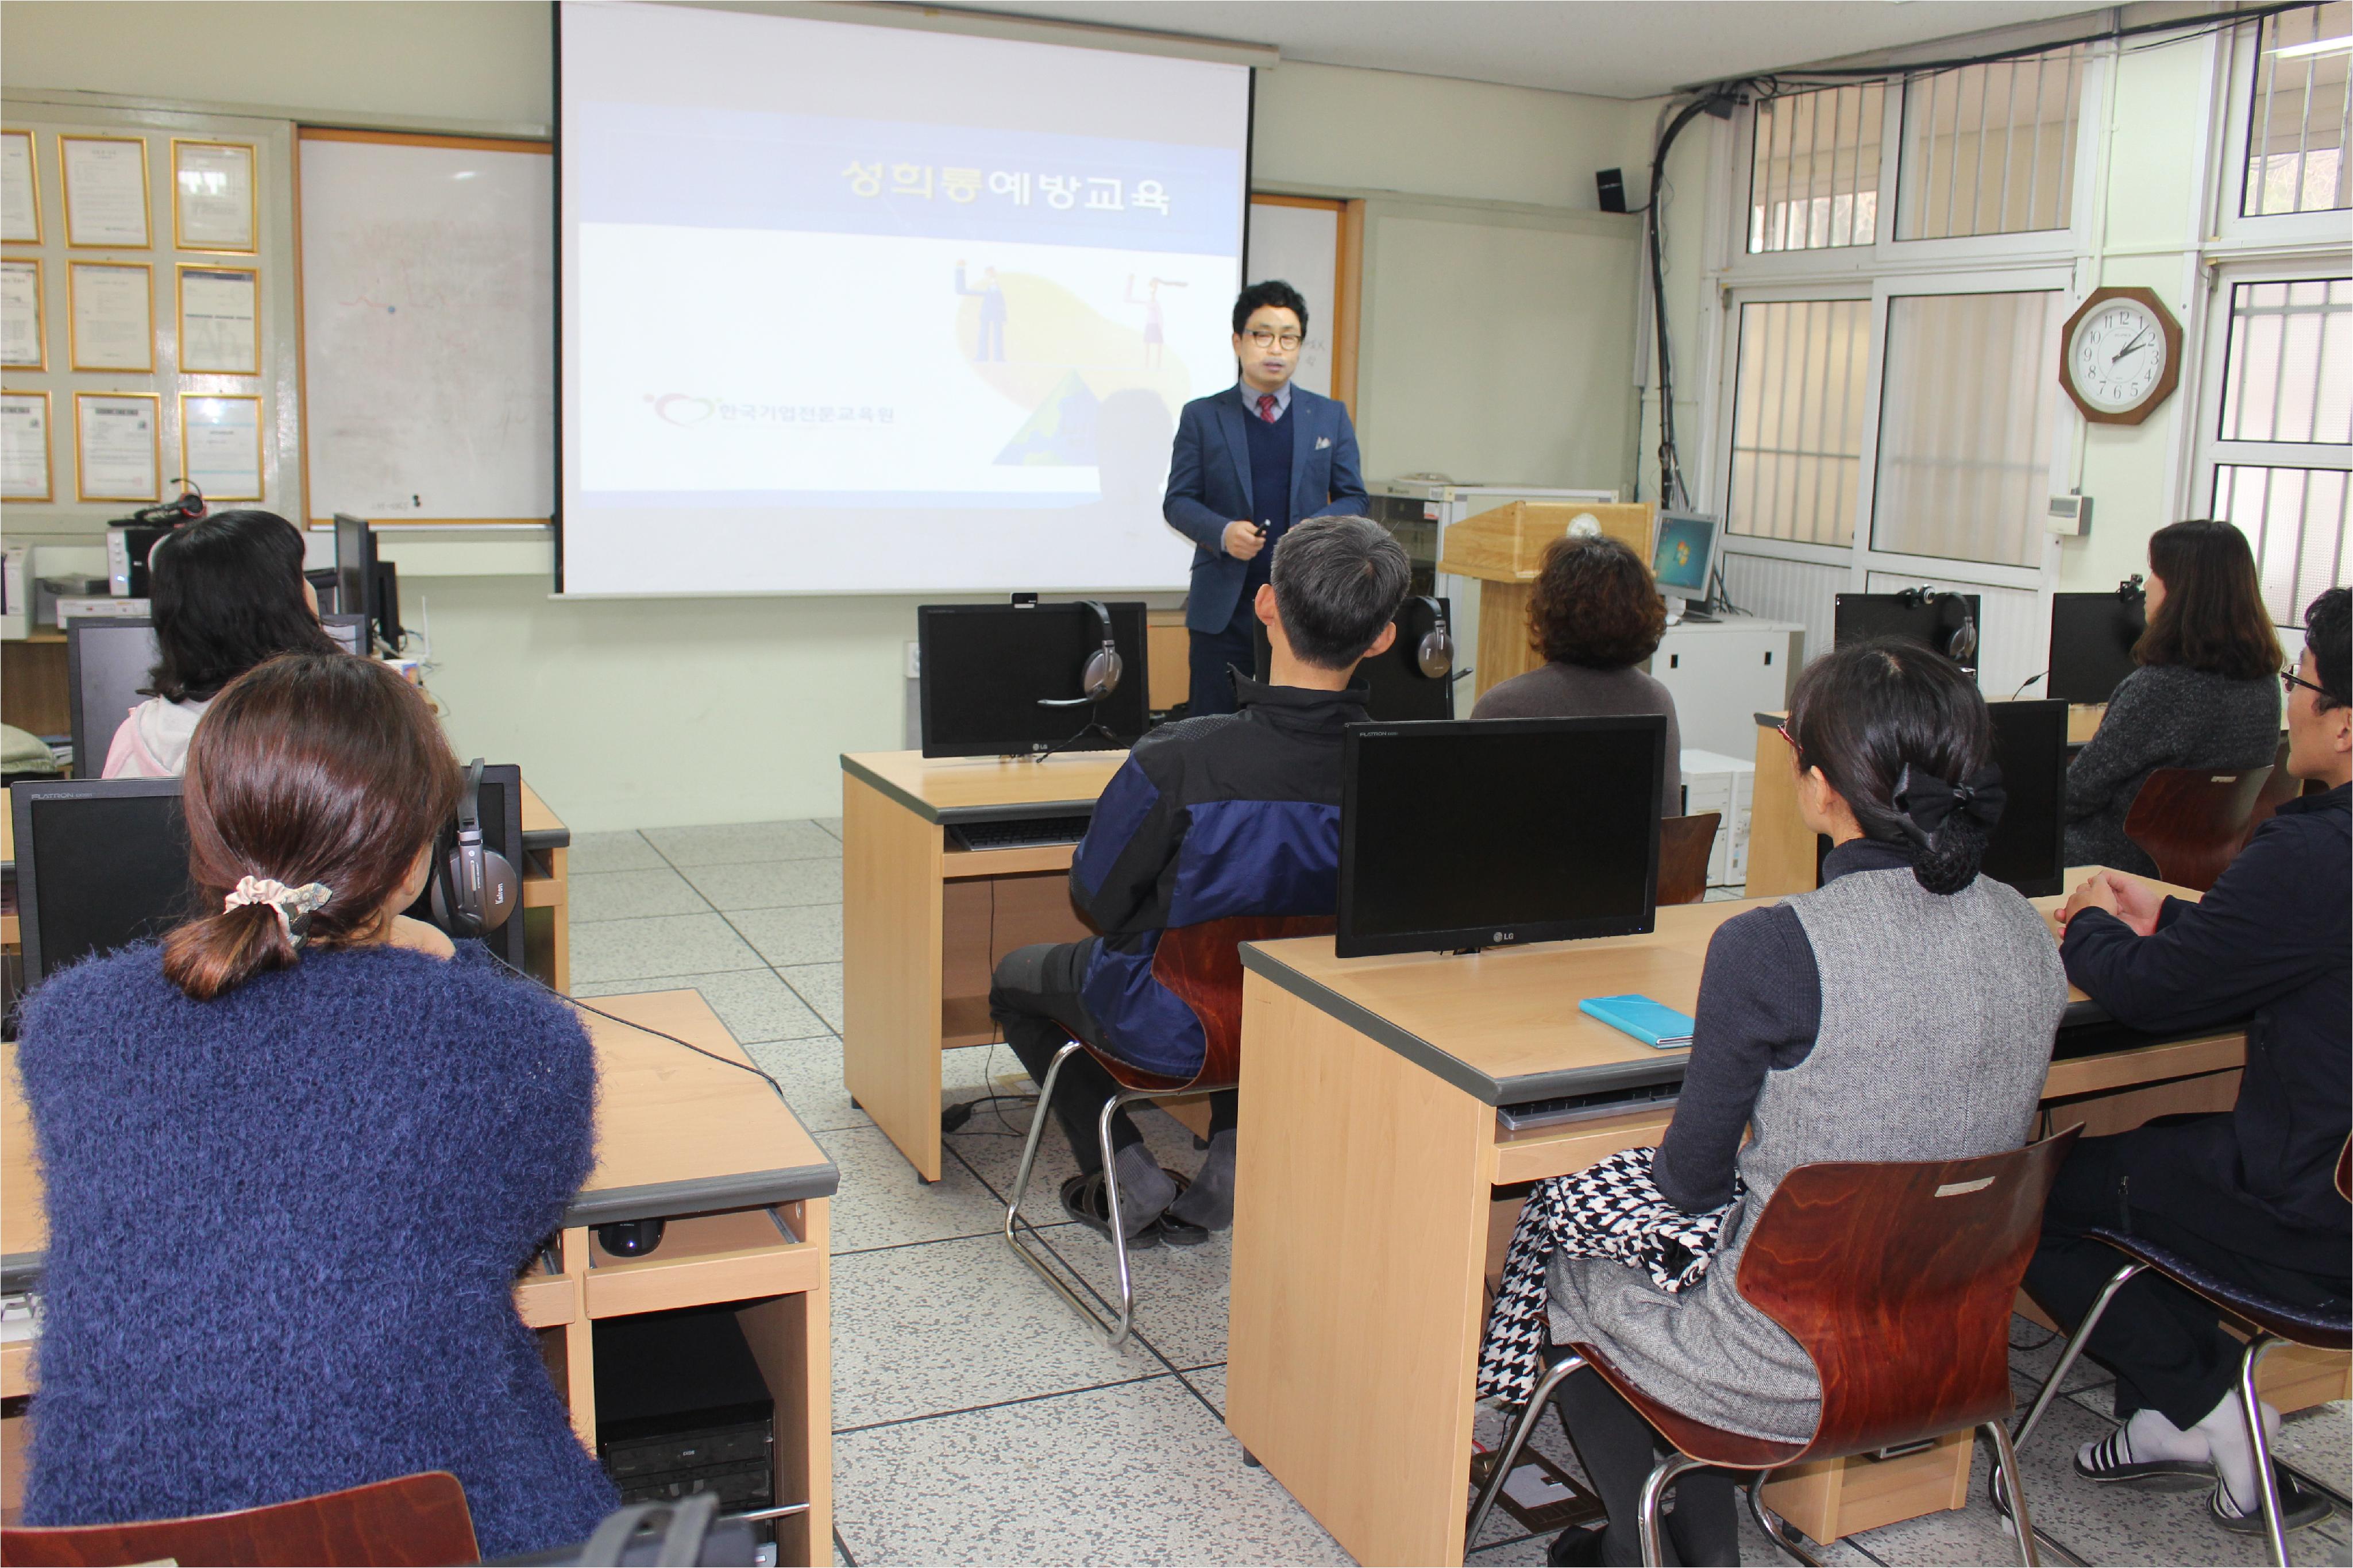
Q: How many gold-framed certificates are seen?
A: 9